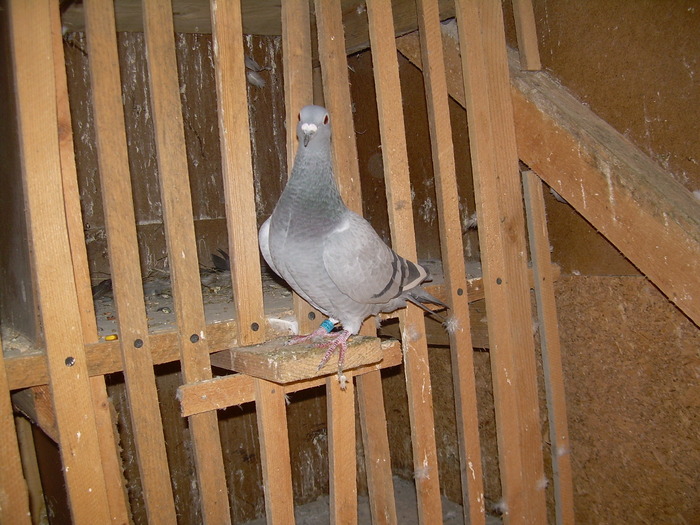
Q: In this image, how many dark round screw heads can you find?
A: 7